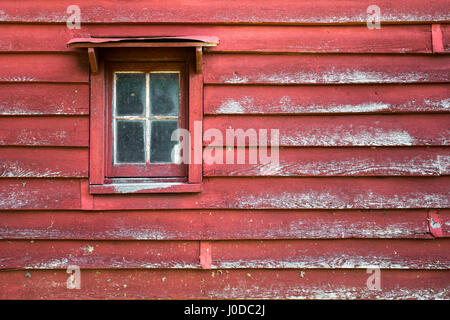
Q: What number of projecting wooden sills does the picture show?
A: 1